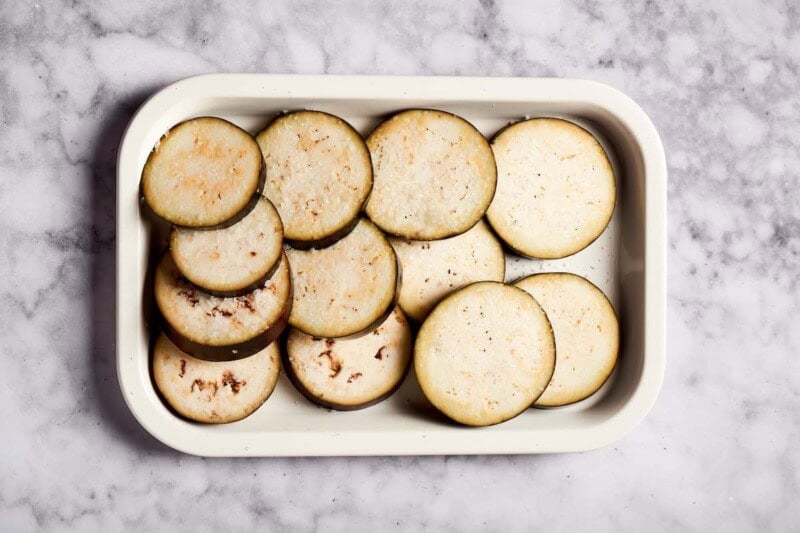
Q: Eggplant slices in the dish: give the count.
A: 12